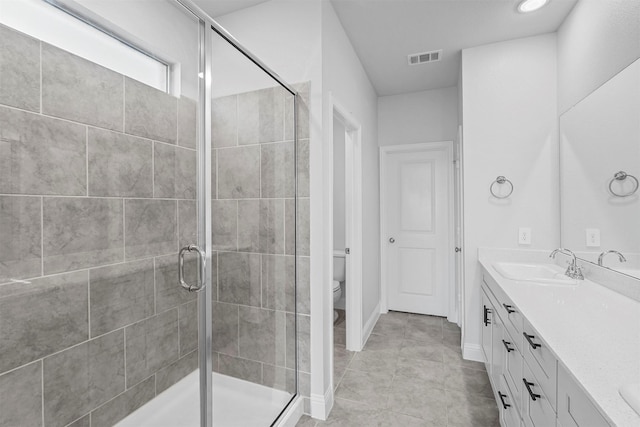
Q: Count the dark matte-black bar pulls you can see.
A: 7